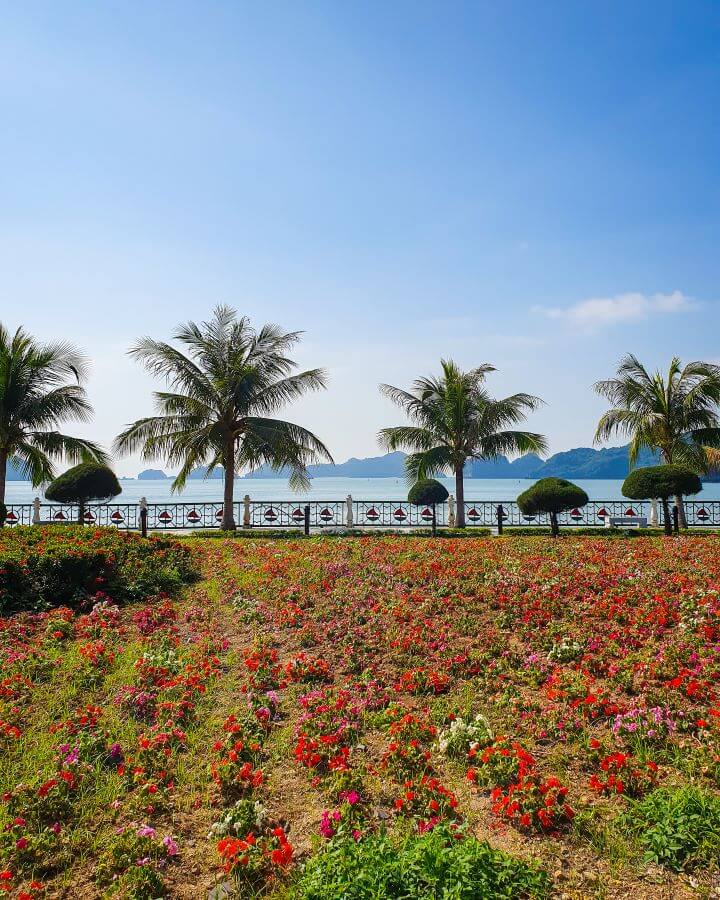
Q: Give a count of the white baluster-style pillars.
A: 6